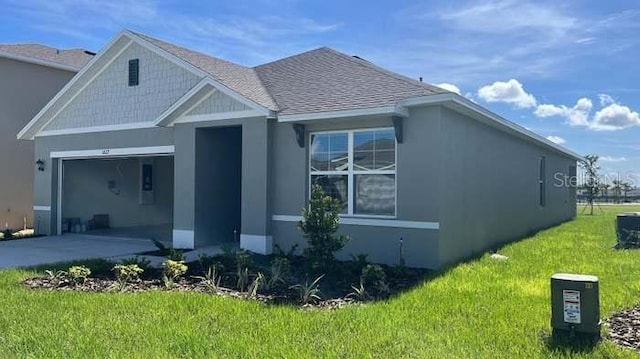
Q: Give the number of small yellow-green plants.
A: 3